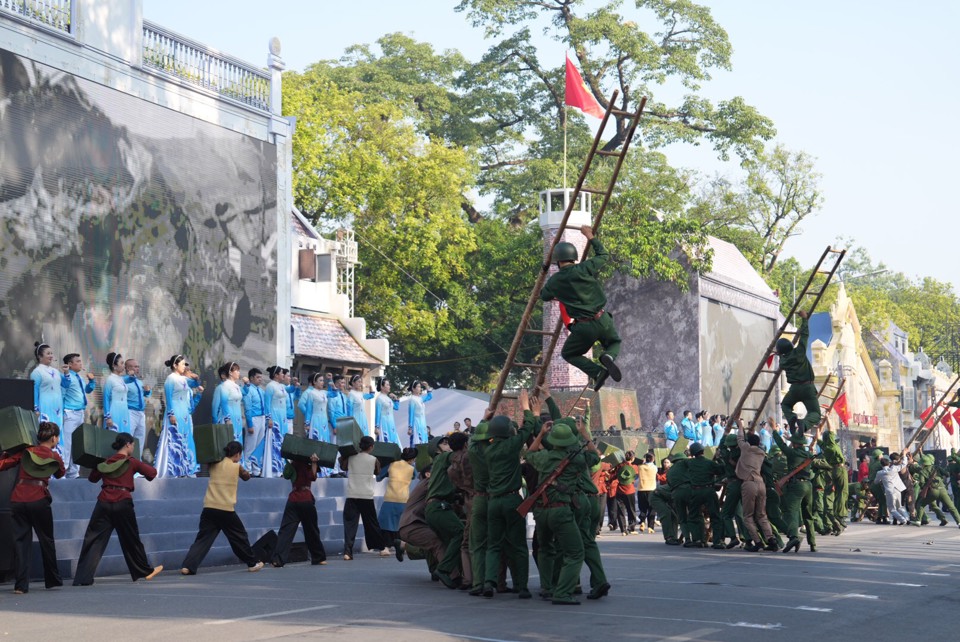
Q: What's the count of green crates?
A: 13